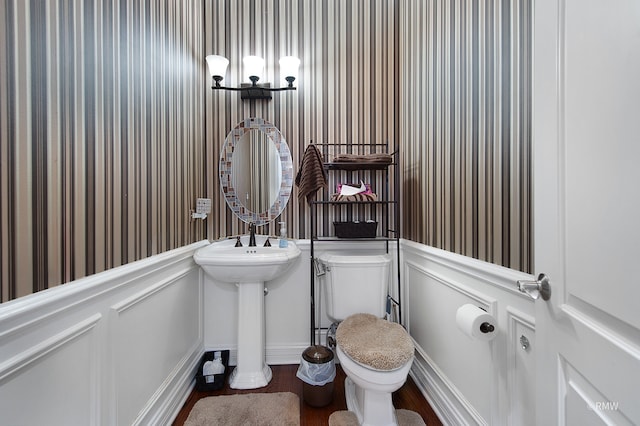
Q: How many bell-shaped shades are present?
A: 3